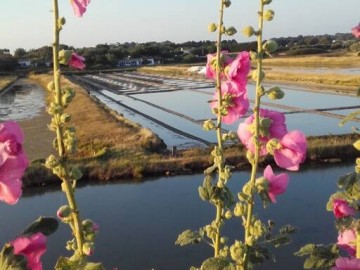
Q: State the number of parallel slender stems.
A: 3